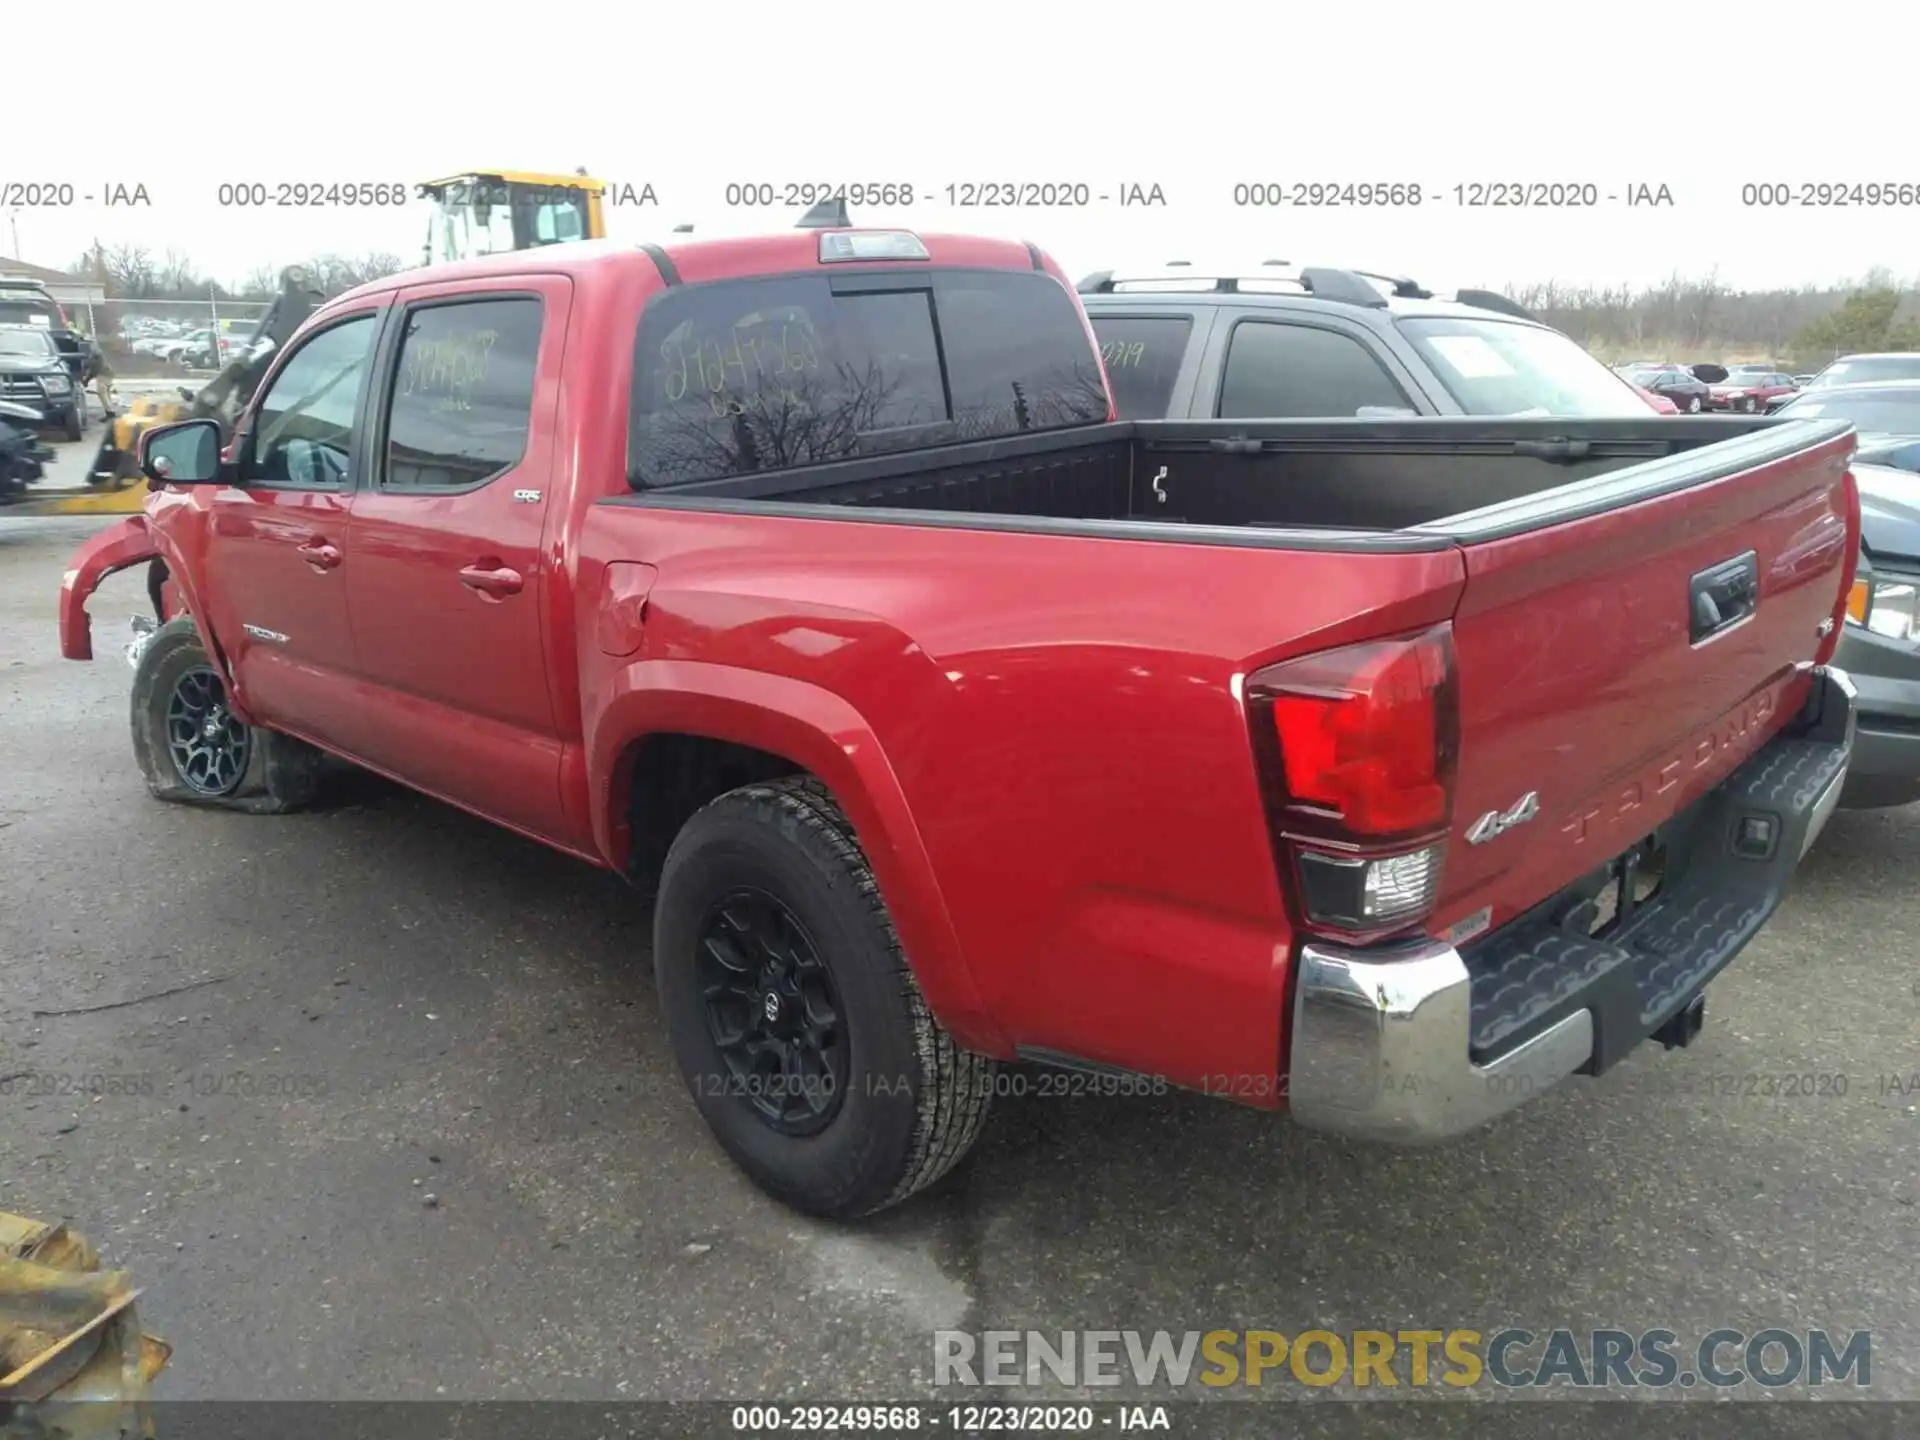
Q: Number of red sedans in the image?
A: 1